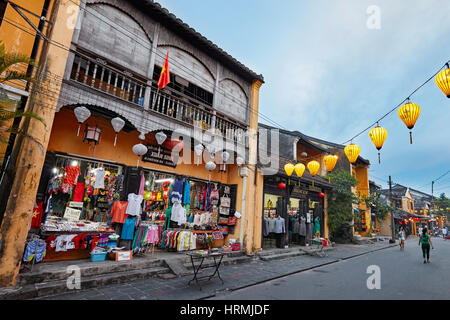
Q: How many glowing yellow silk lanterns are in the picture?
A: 8